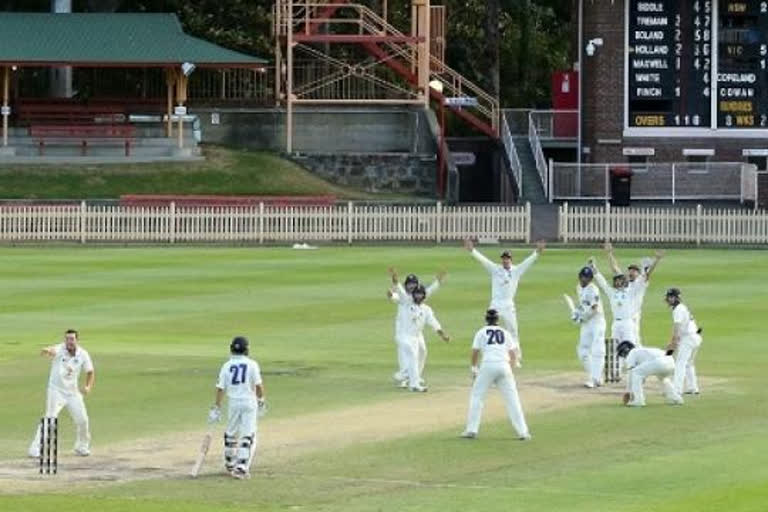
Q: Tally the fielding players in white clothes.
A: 9